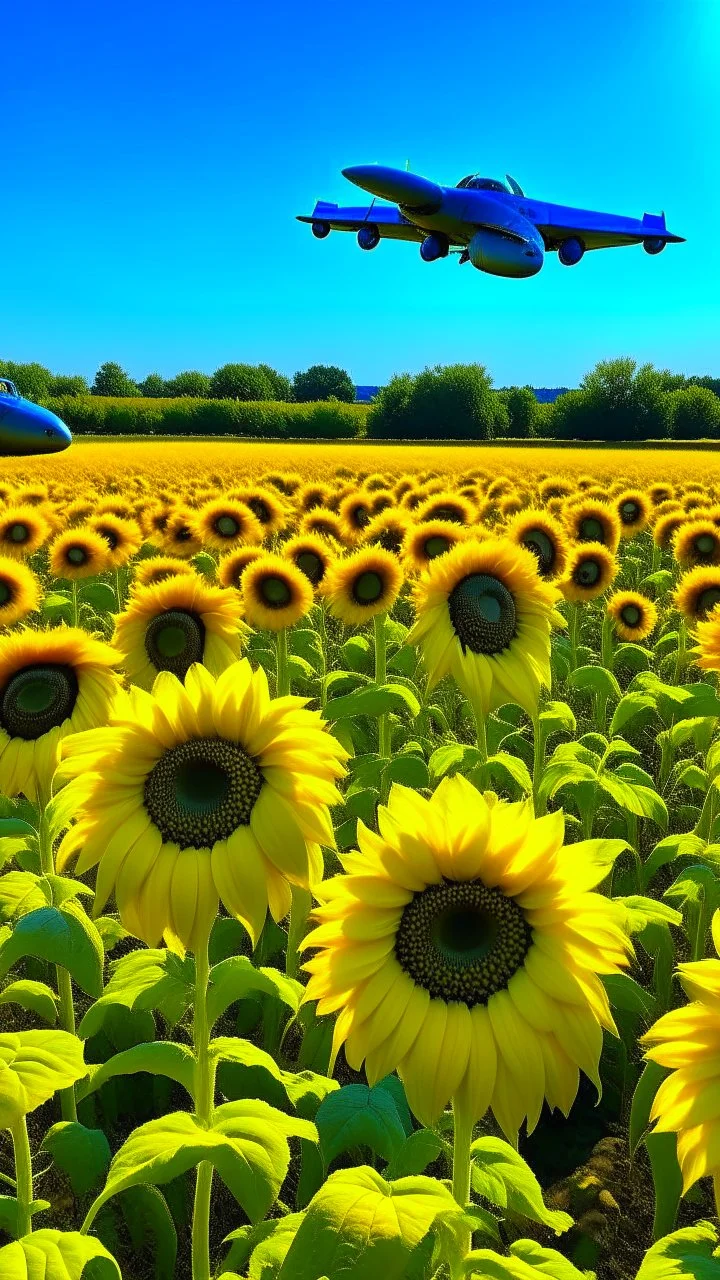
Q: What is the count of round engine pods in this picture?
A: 5